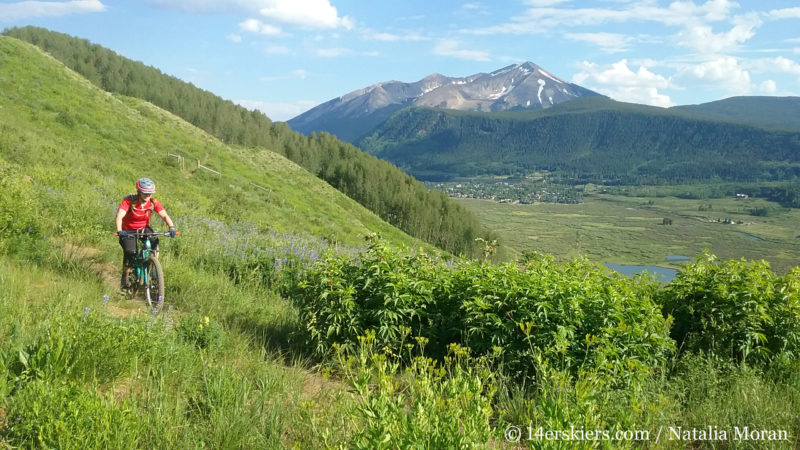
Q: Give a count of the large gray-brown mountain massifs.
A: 1